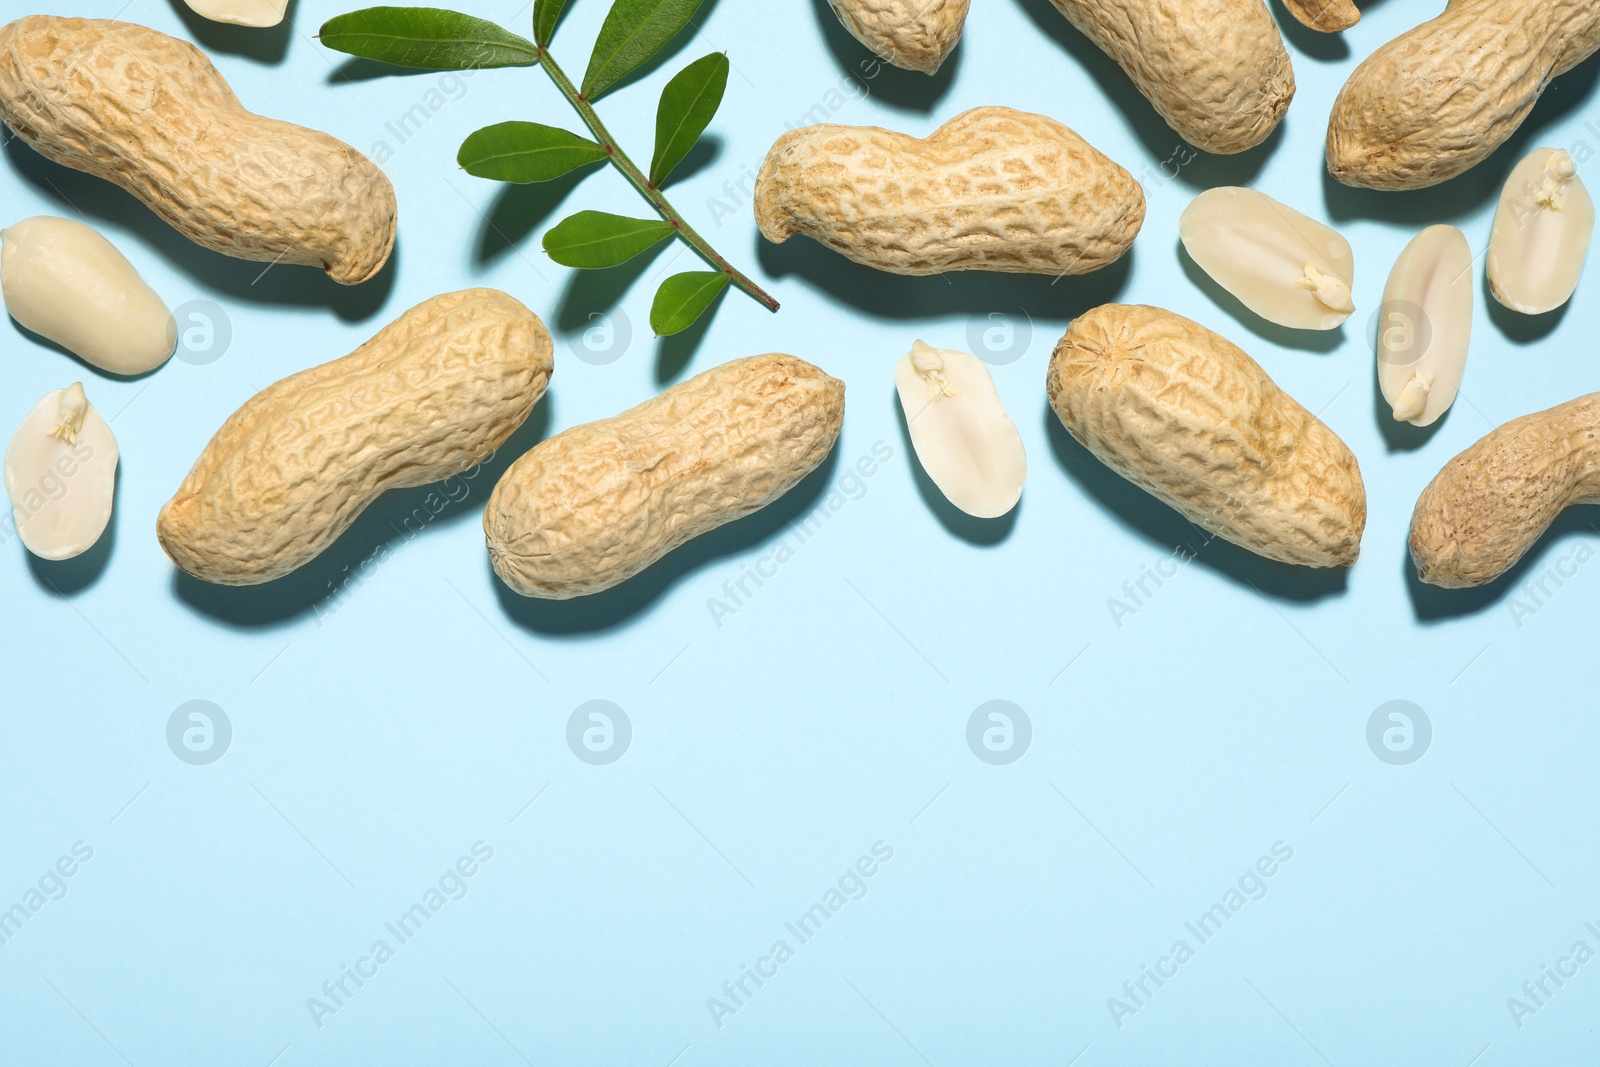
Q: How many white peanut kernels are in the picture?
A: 7